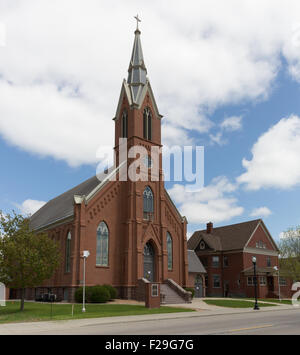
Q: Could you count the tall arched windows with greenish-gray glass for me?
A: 4